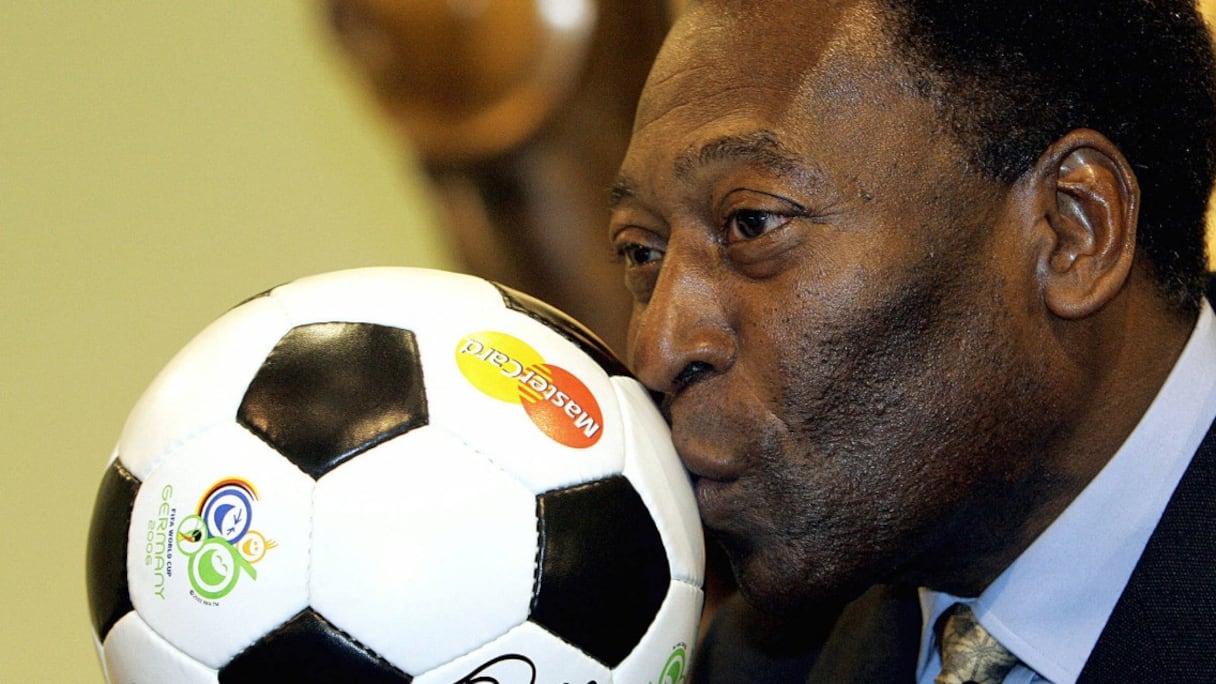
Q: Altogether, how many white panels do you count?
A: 9